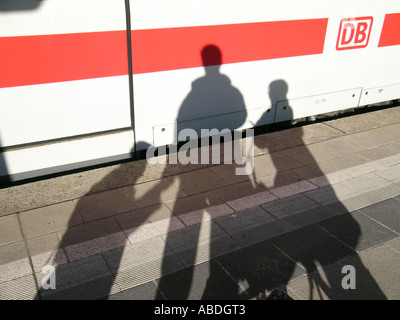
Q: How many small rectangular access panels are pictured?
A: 3